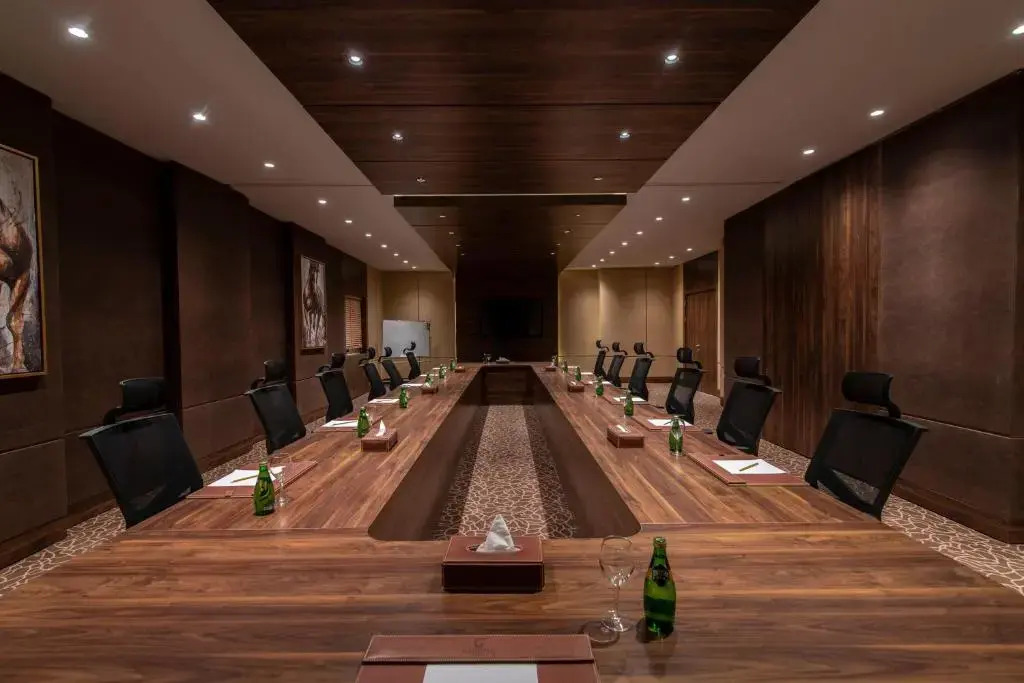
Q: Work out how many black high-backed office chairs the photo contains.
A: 12